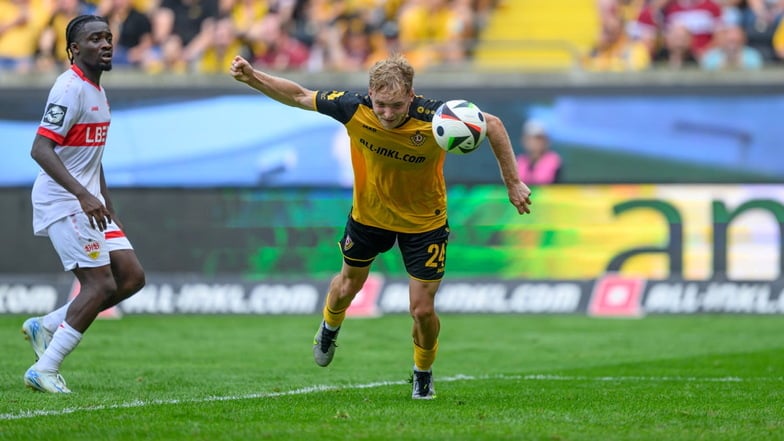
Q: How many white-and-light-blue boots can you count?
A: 2